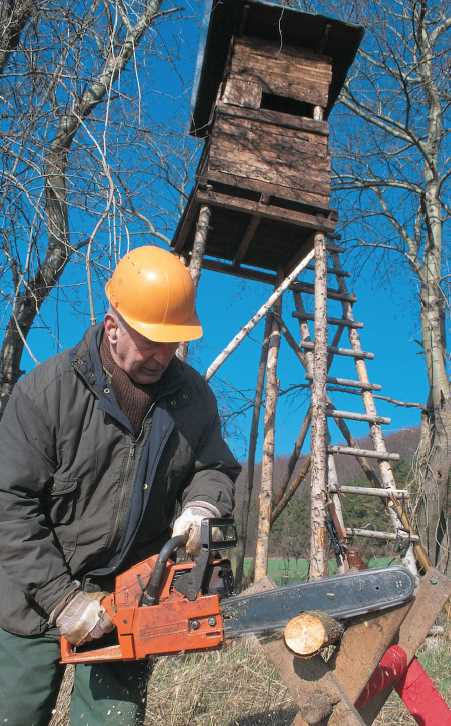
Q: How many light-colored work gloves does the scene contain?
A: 2